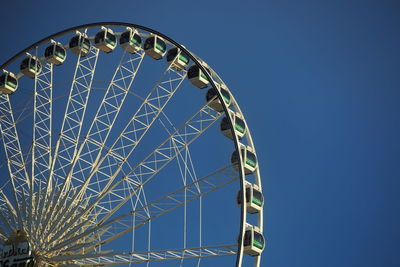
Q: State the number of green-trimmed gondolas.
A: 14